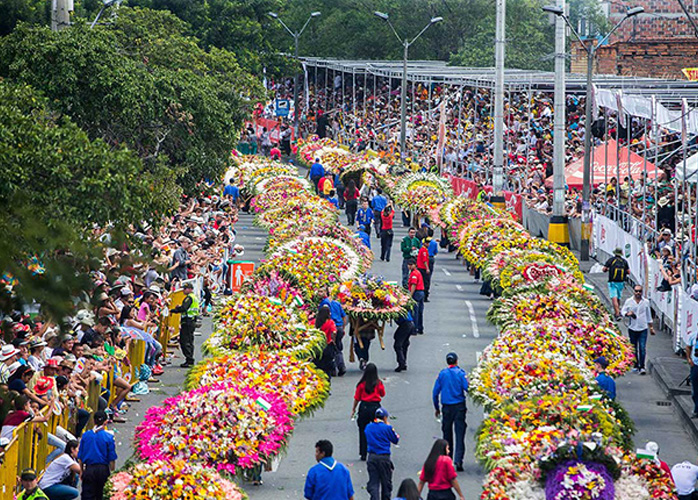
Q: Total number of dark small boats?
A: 0